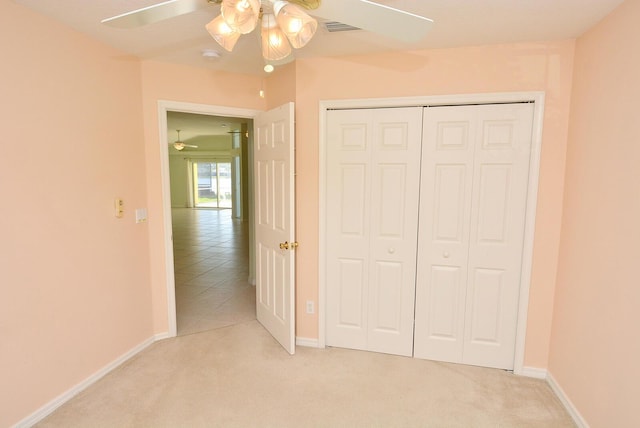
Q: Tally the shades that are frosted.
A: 4